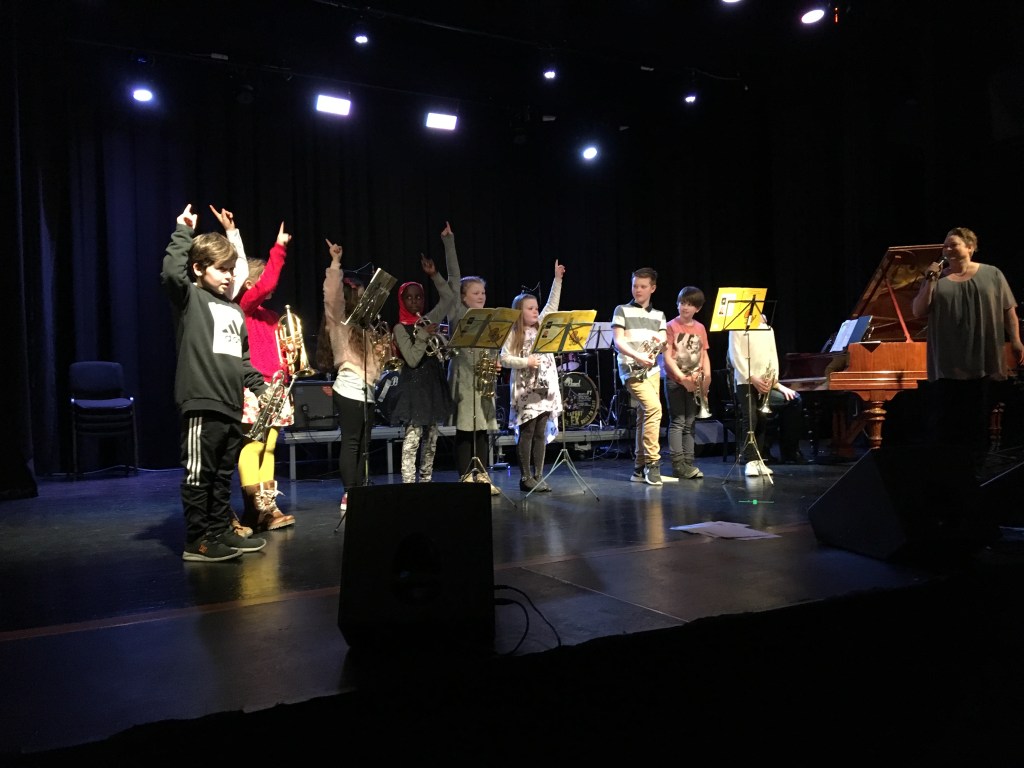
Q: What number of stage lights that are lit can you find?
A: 9